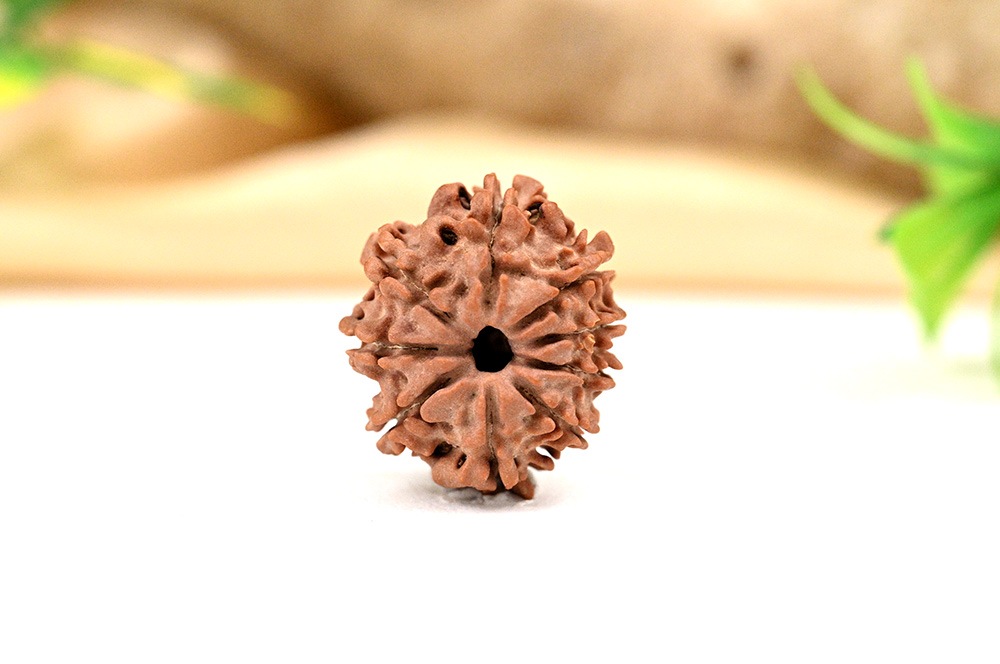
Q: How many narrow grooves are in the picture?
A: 9